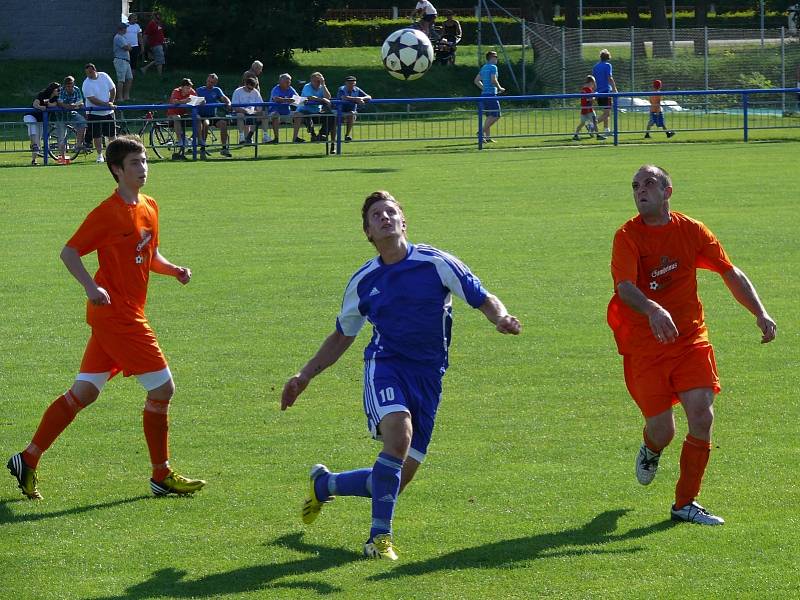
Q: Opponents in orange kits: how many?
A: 2